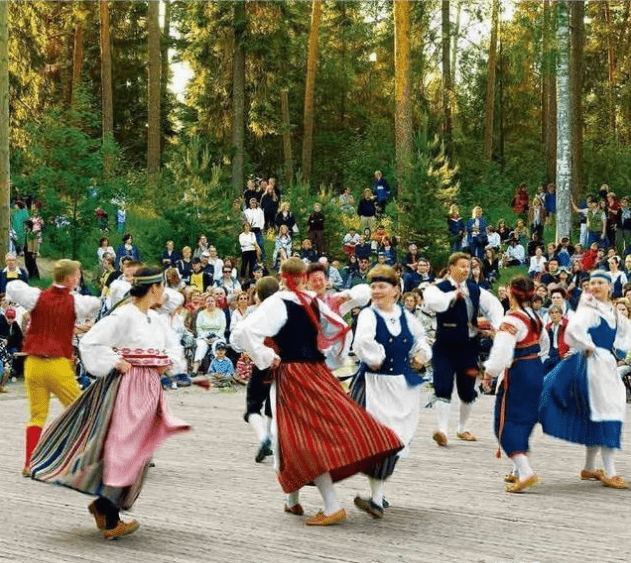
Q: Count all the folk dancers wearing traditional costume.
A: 10